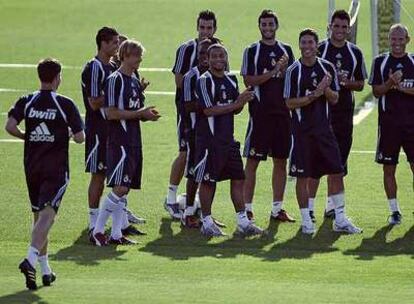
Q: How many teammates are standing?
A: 10